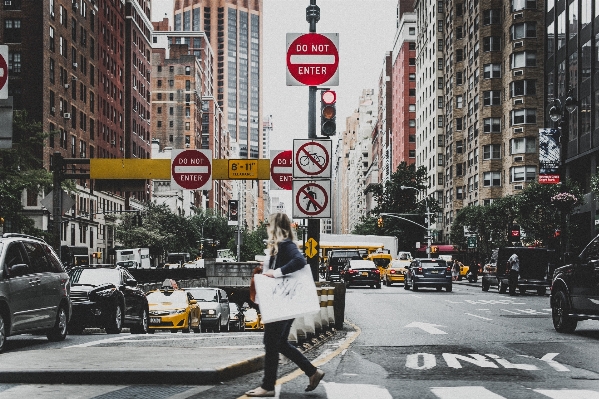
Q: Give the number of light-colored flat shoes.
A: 2